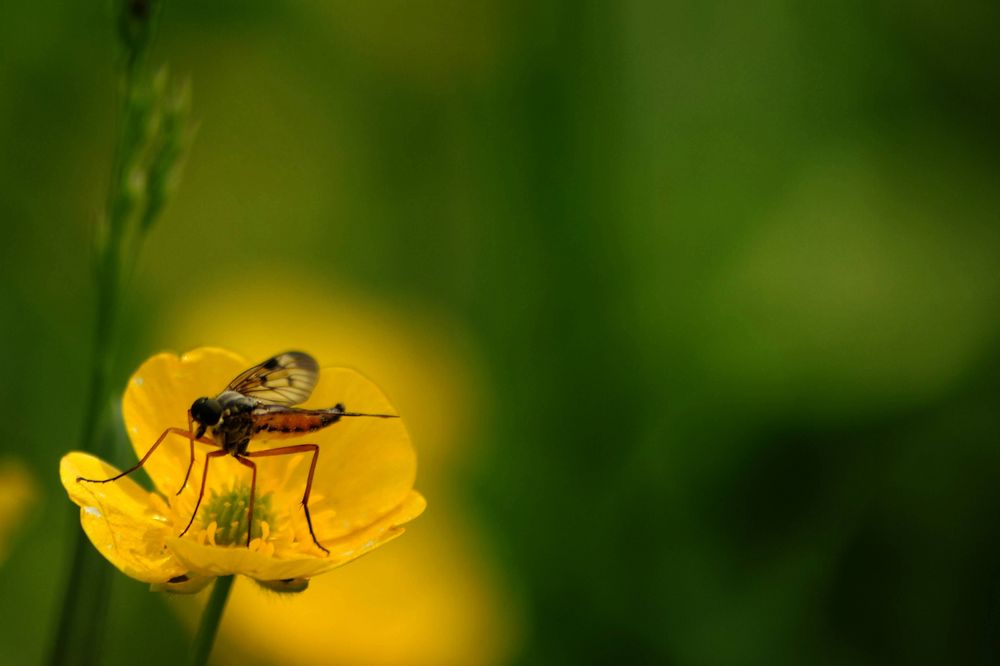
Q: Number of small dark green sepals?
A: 2